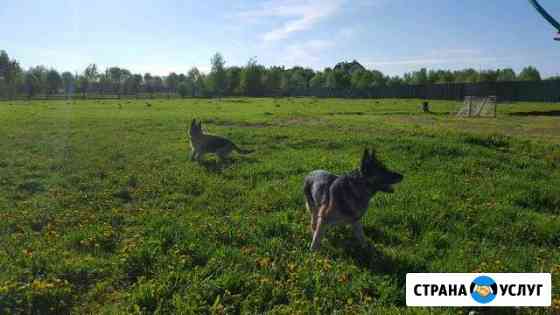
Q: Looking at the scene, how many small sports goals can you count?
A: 1